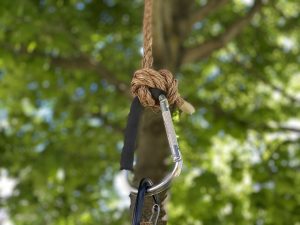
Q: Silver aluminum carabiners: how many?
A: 1